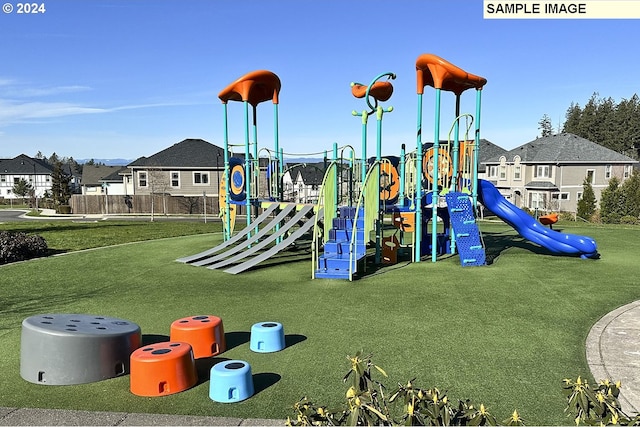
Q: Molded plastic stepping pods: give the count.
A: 5